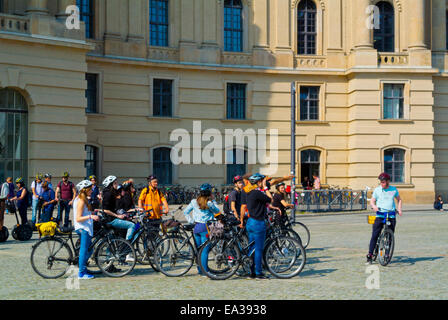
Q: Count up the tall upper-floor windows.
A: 5